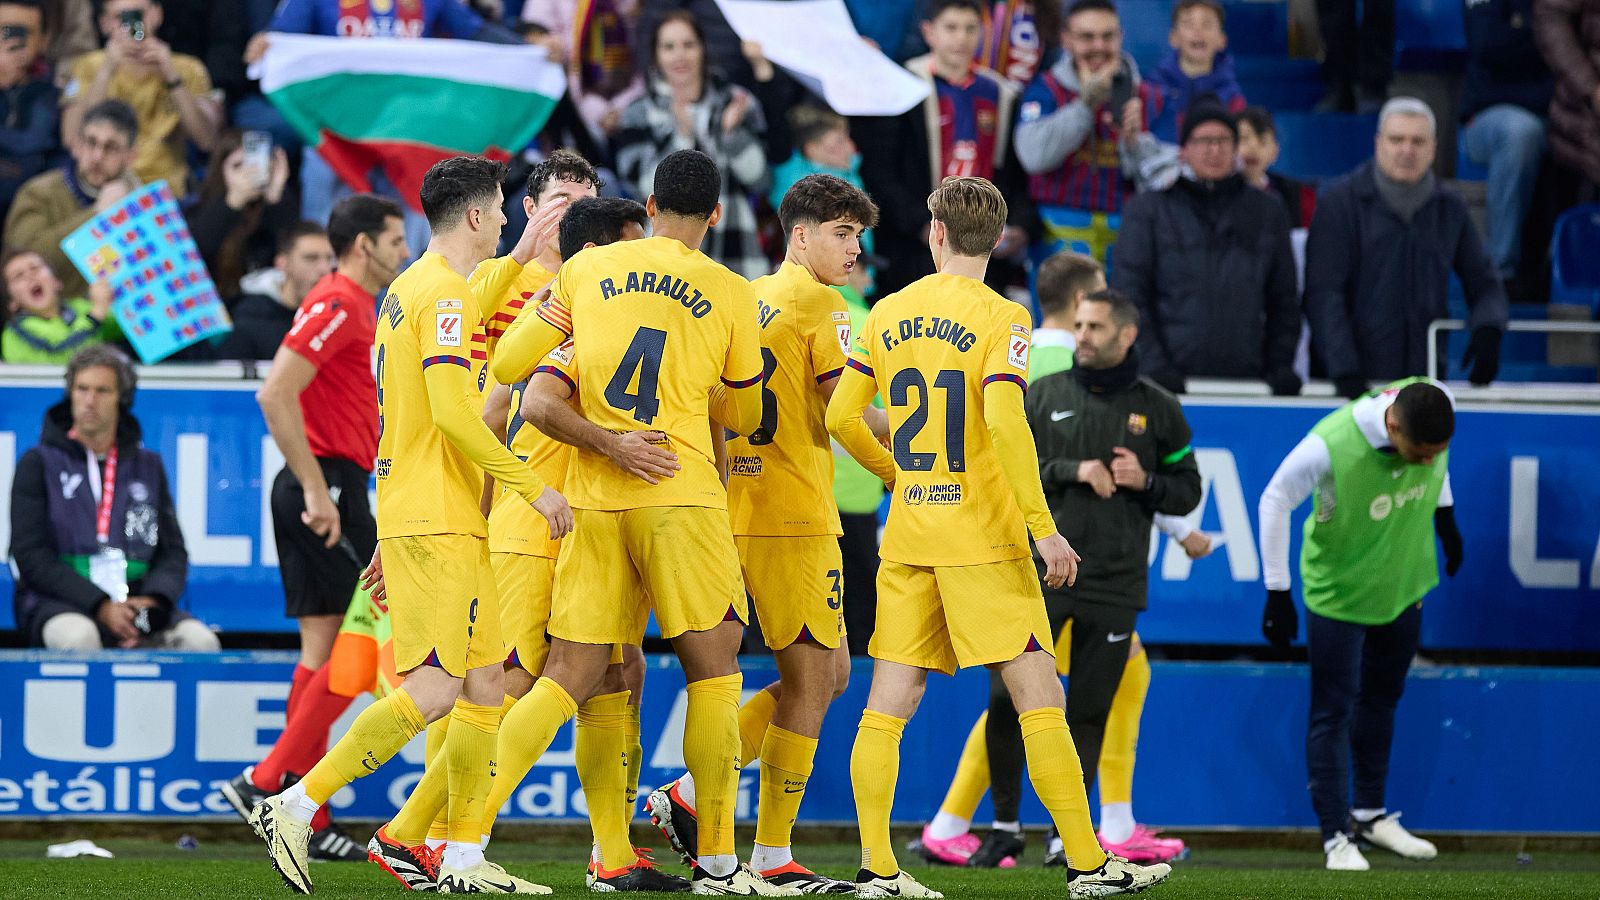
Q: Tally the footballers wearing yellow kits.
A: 6